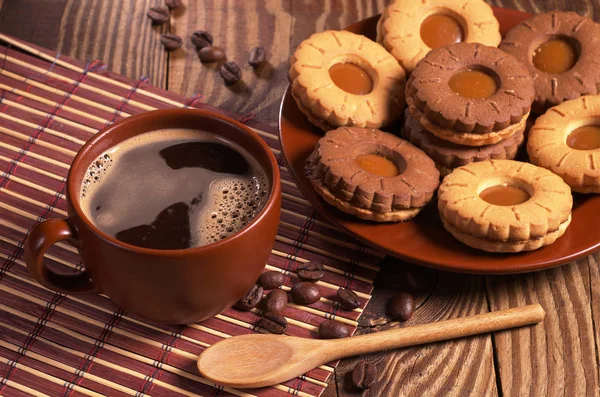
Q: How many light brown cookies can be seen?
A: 4